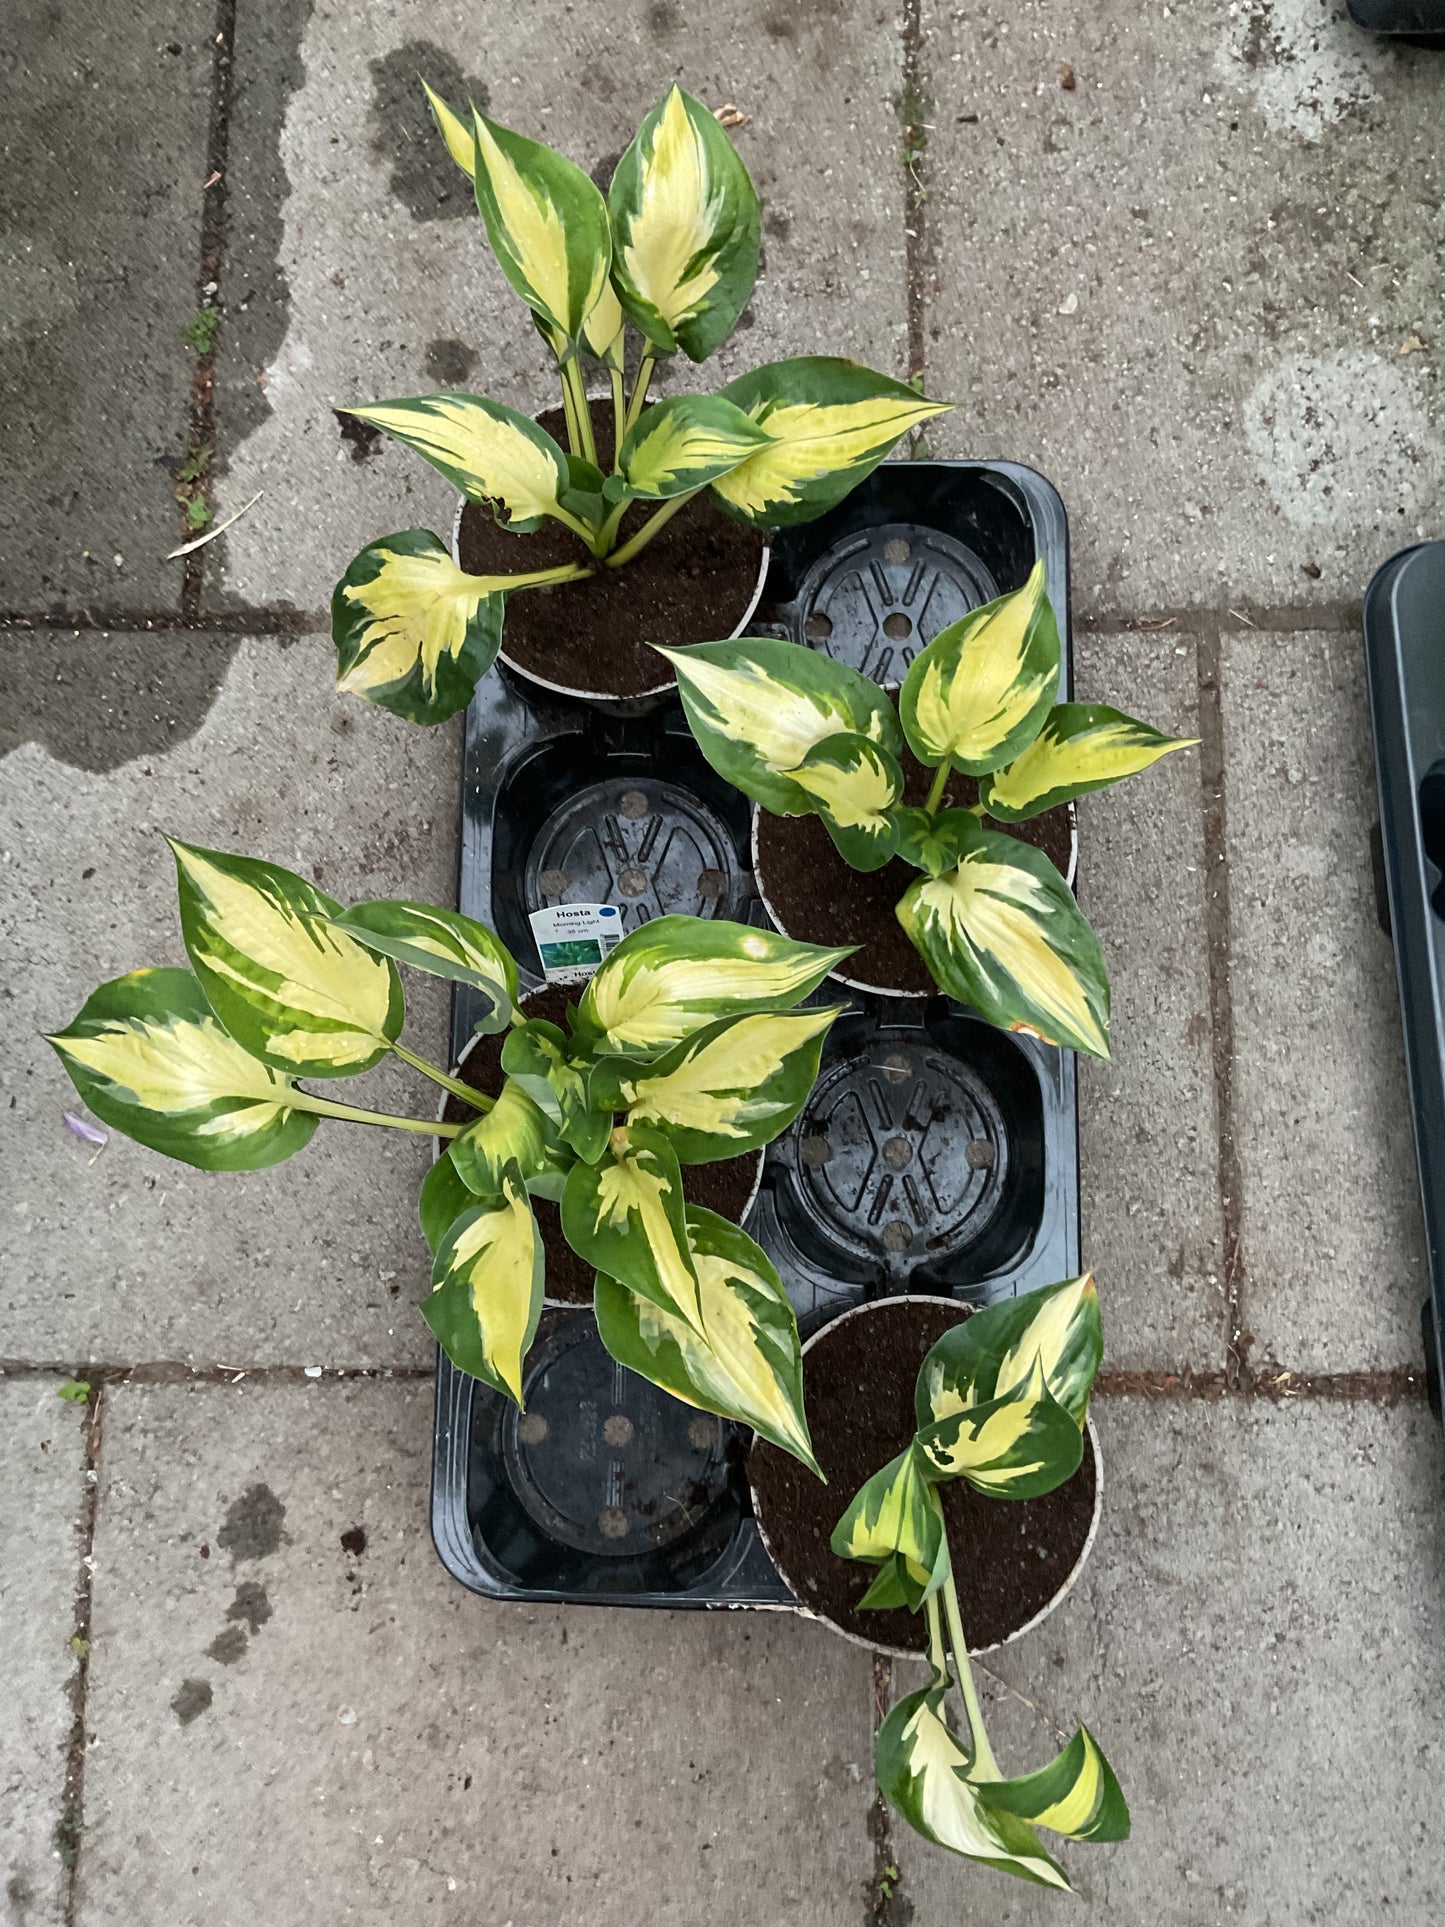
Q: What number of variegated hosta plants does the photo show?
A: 4